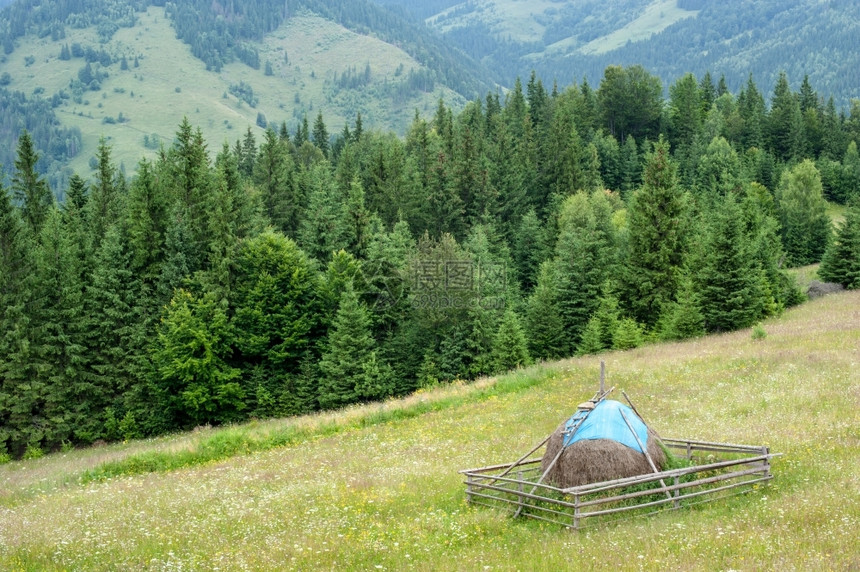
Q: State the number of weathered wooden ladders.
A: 1